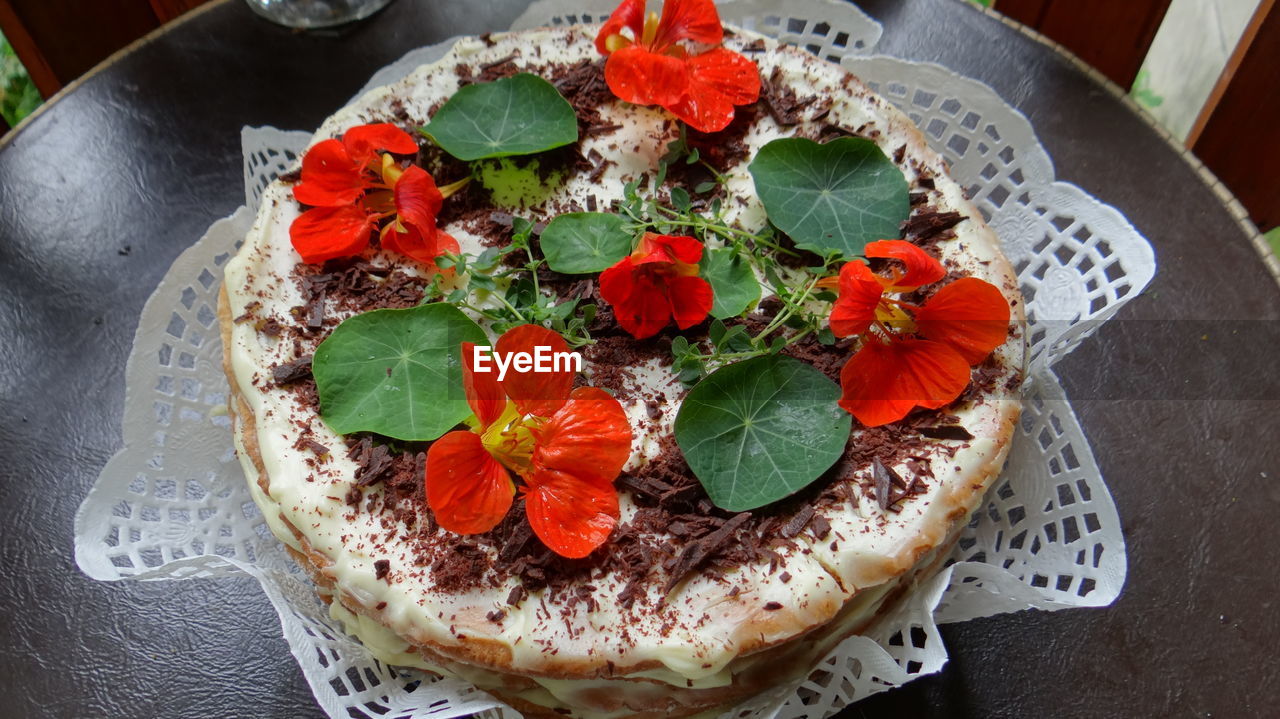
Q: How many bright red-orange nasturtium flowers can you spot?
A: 5